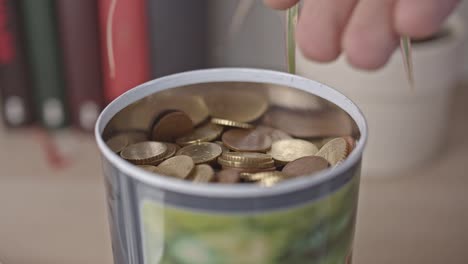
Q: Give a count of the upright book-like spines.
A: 5